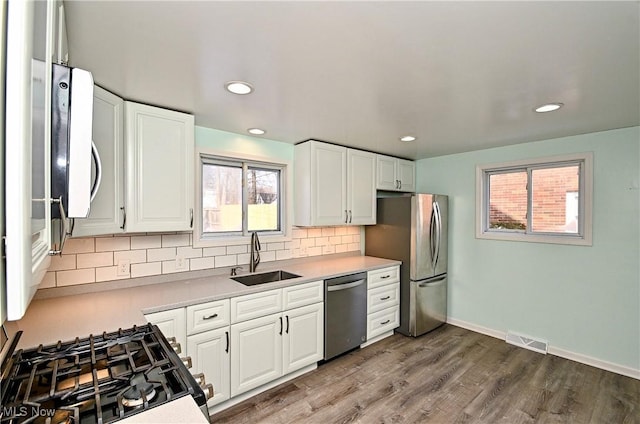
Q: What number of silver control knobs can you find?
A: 5